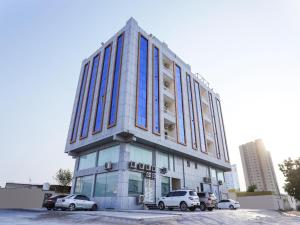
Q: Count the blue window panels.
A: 11